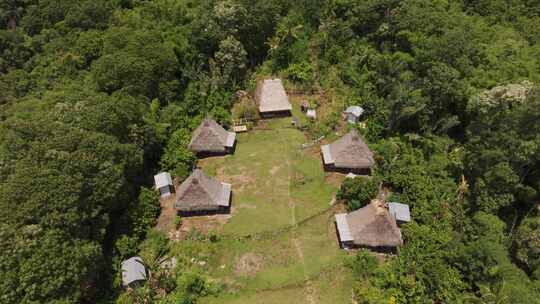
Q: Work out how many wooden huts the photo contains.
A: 5